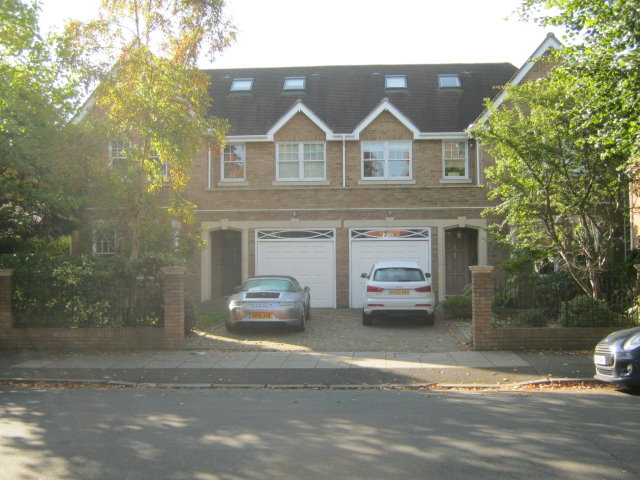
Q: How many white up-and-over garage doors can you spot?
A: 2